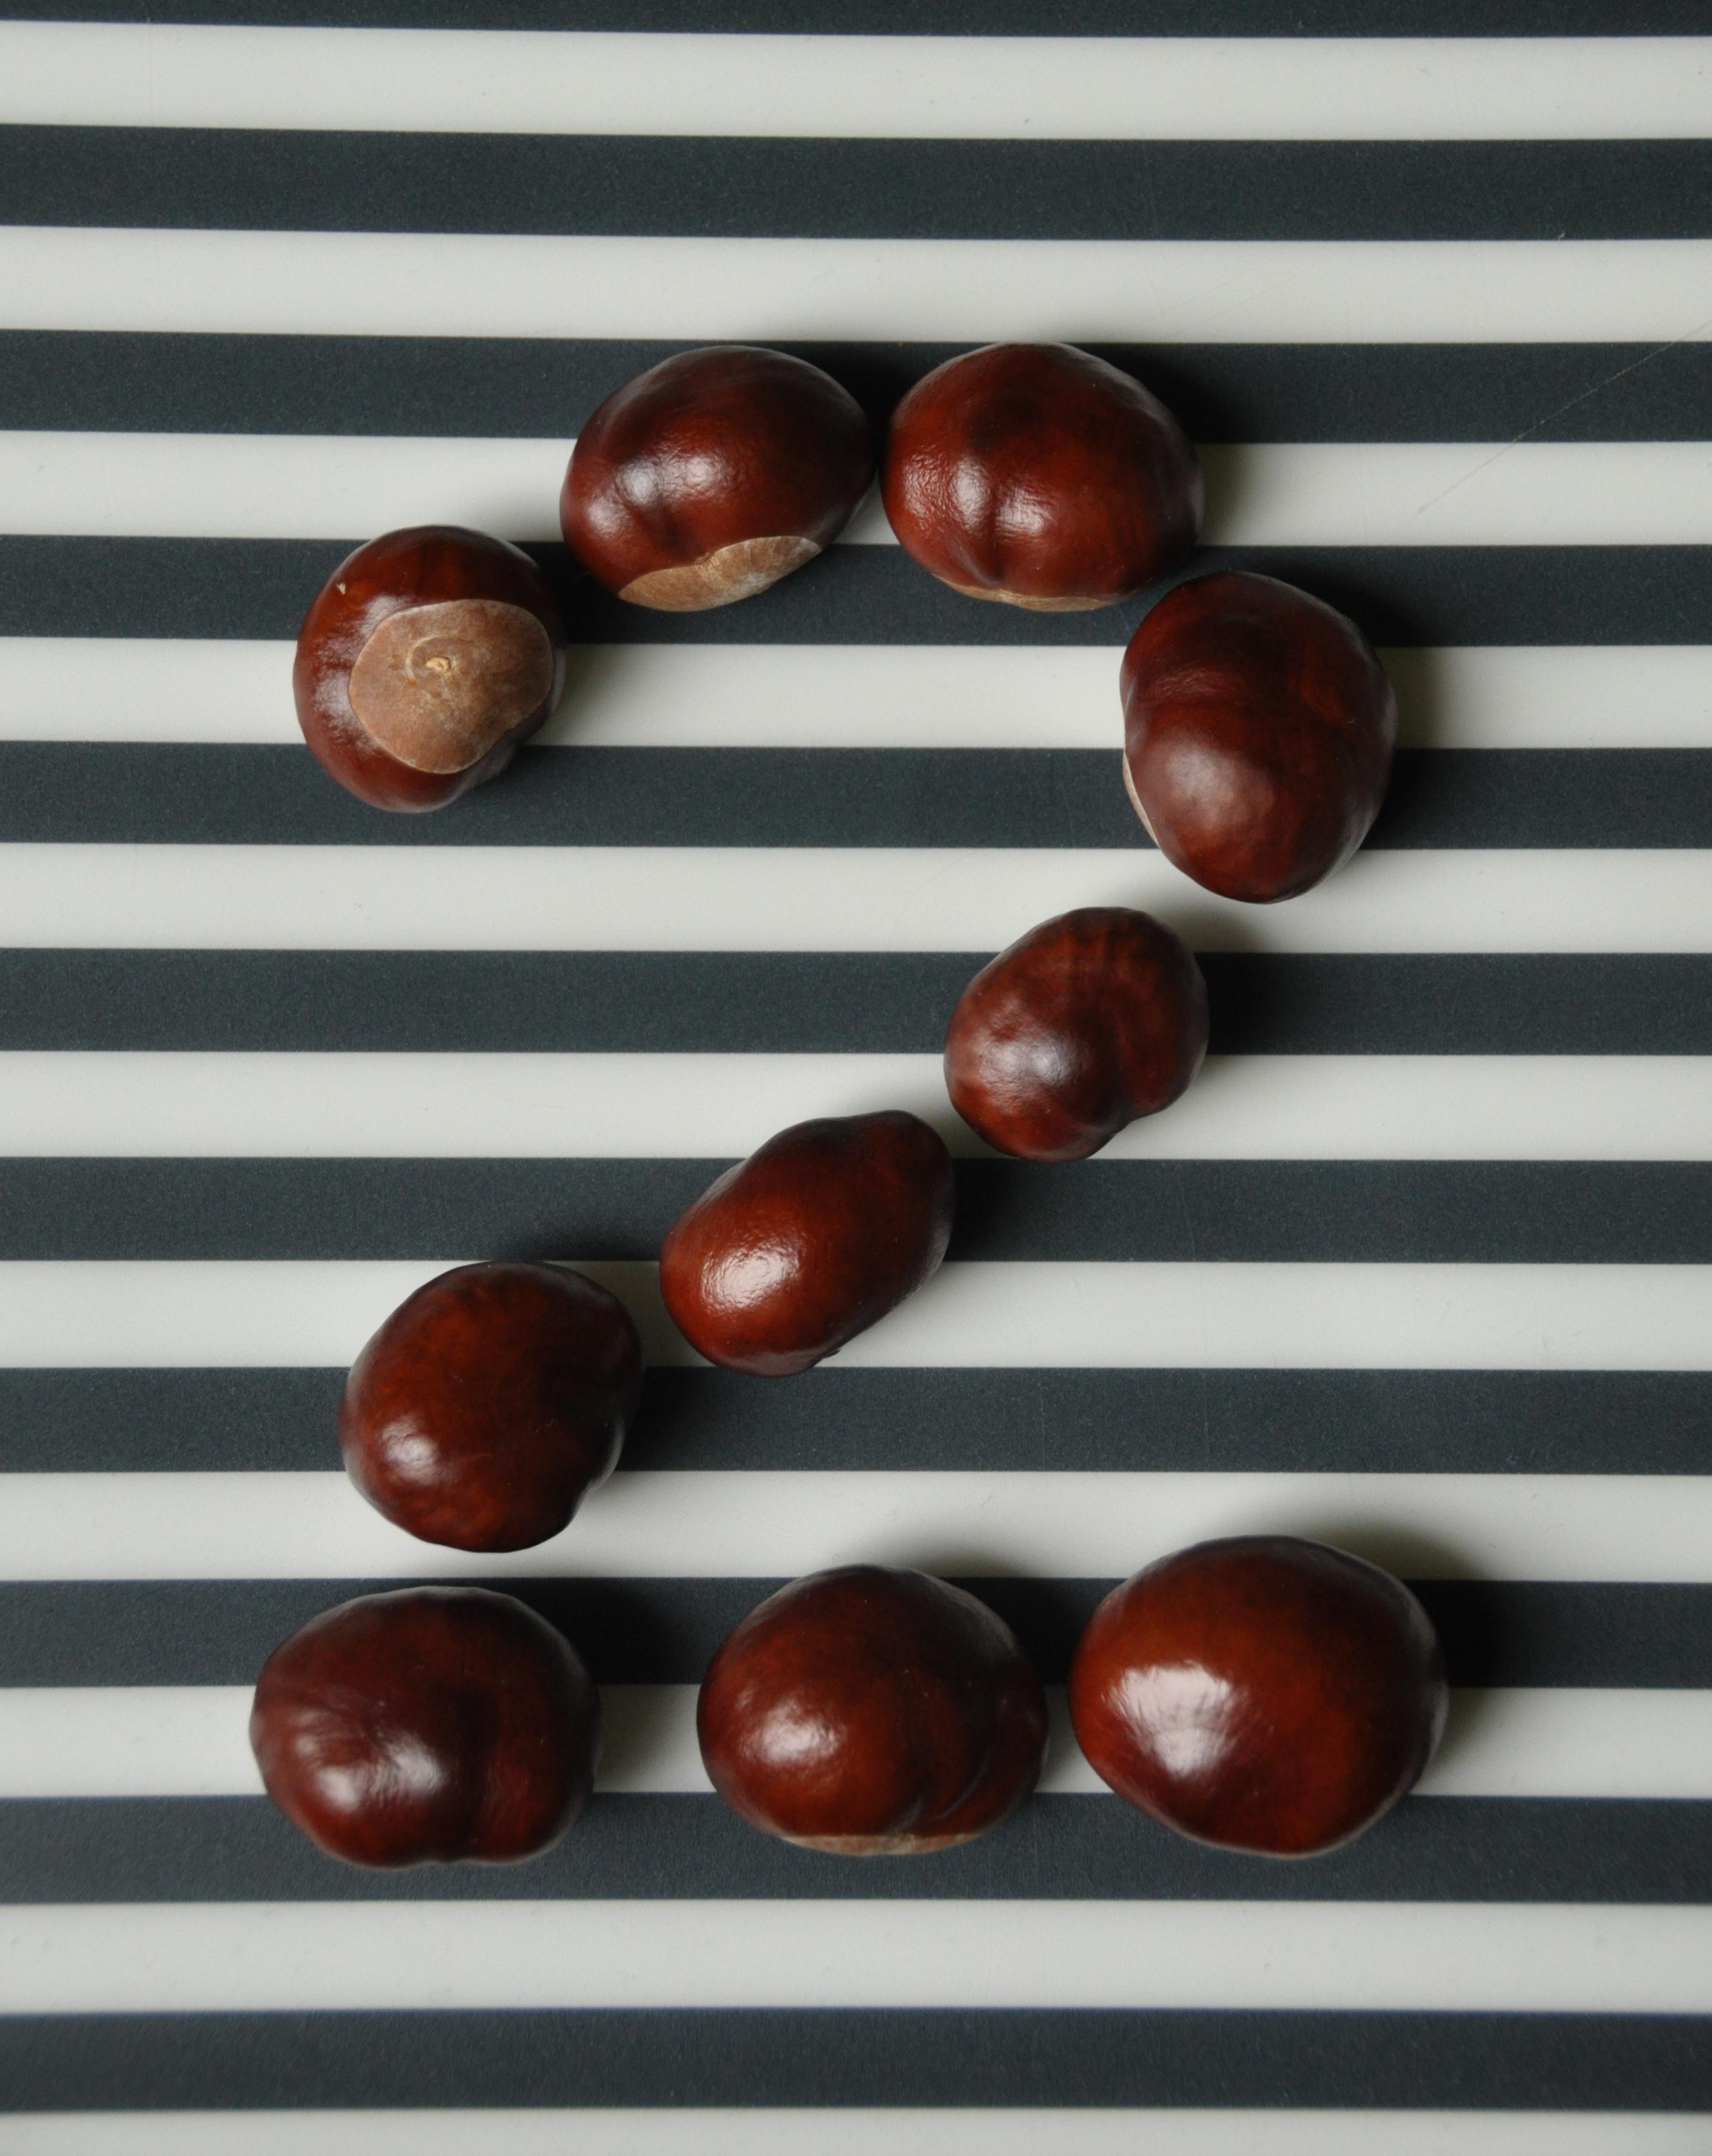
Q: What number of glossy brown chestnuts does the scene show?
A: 10